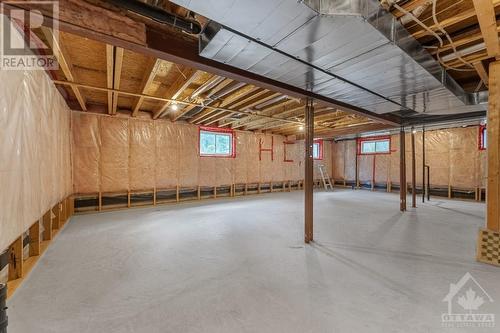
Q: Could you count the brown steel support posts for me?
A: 3